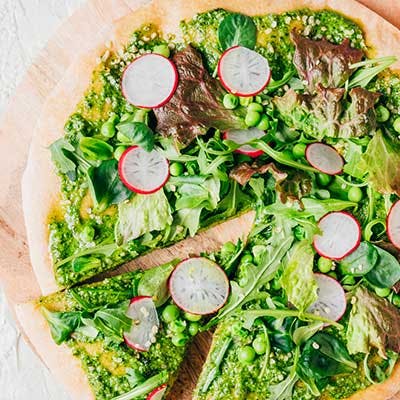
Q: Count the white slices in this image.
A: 11